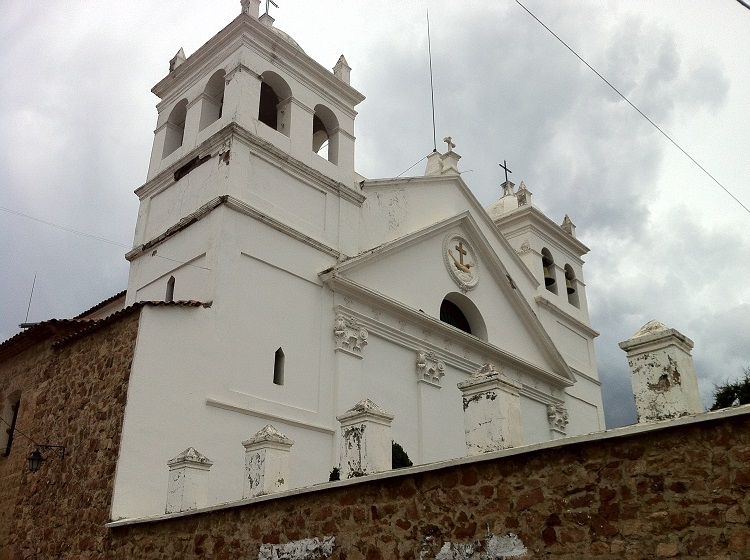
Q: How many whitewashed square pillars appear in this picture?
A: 5